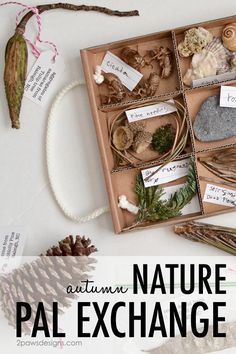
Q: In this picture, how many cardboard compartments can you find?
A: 6